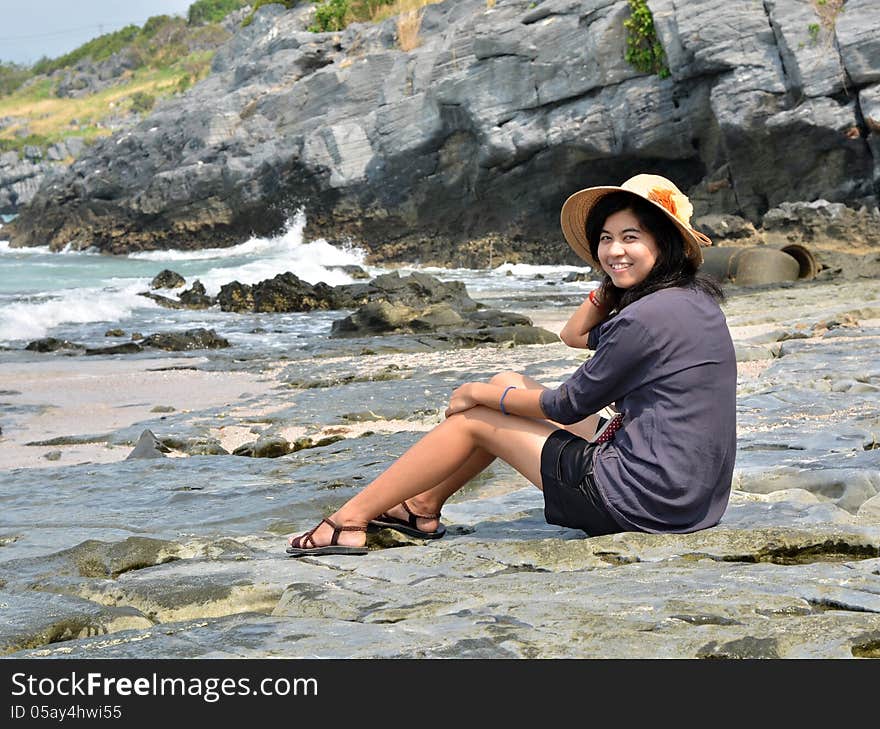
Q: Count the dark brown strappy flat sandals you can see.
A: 2